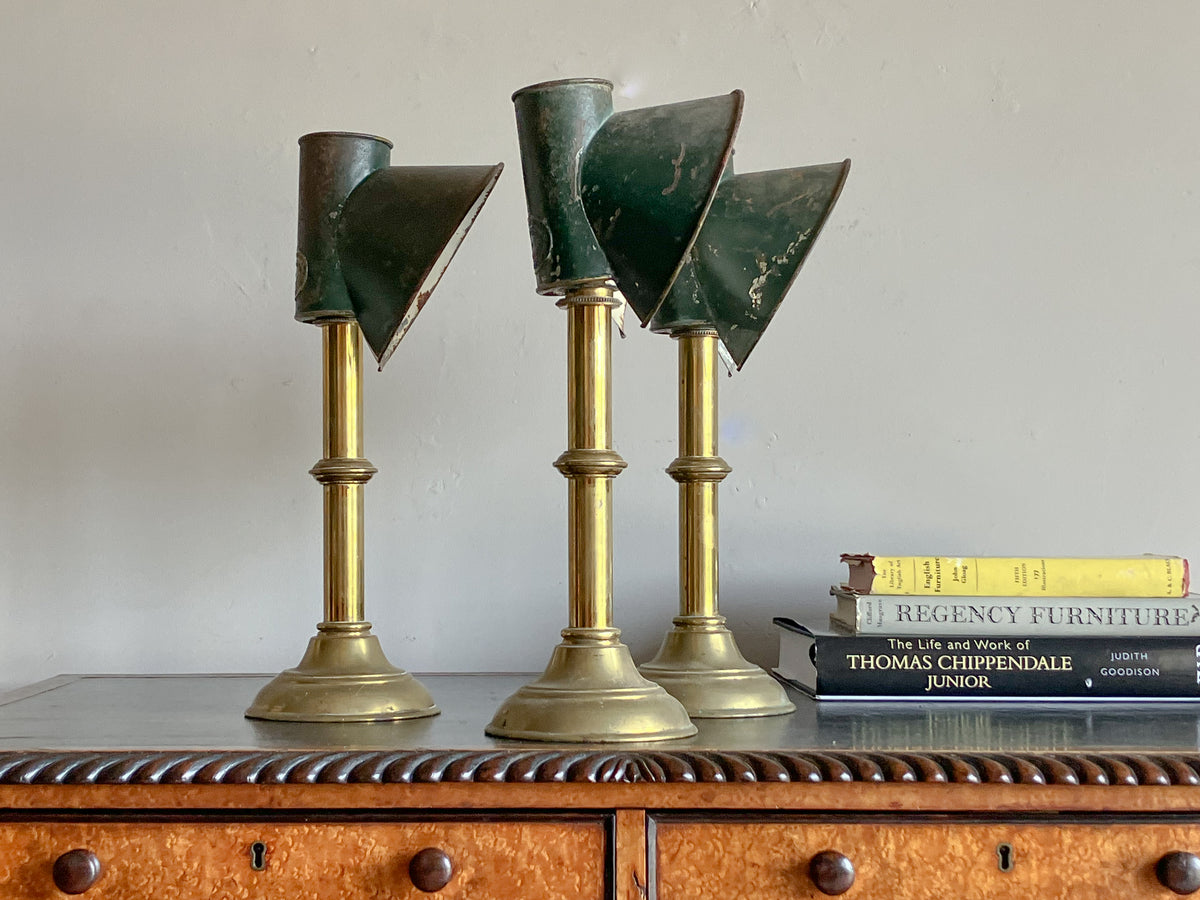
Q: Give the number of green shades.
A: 3